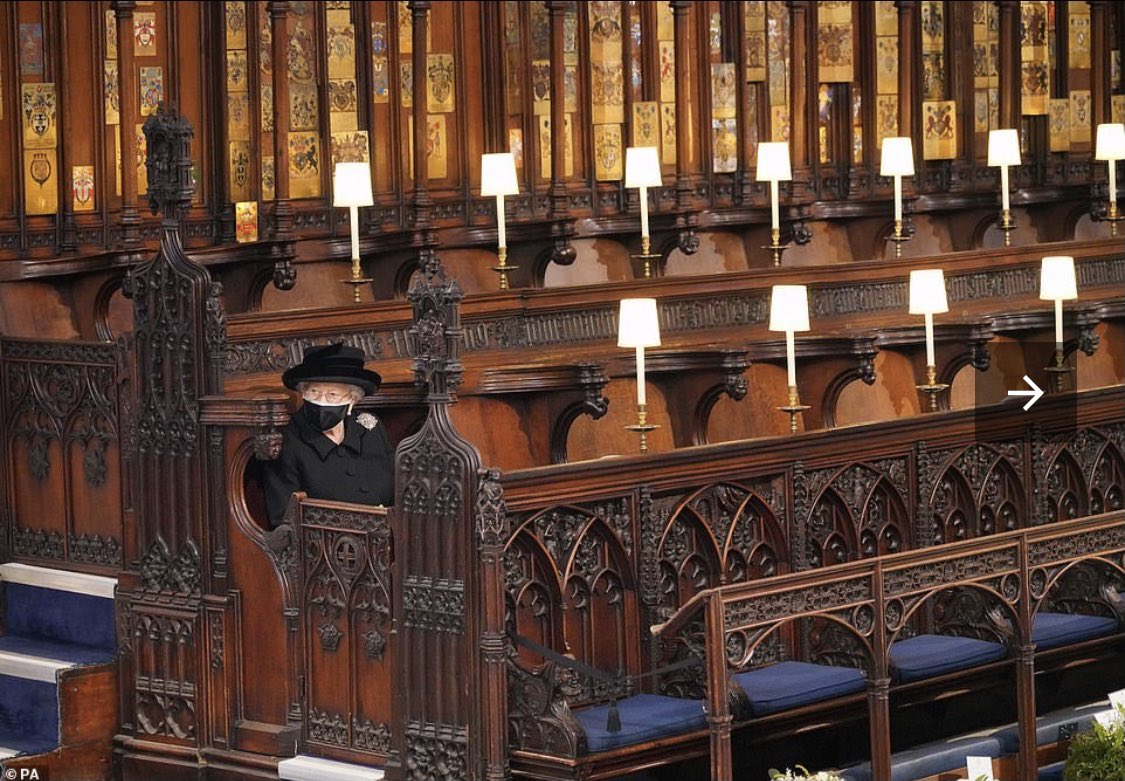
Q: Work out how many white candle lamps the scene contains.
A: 11